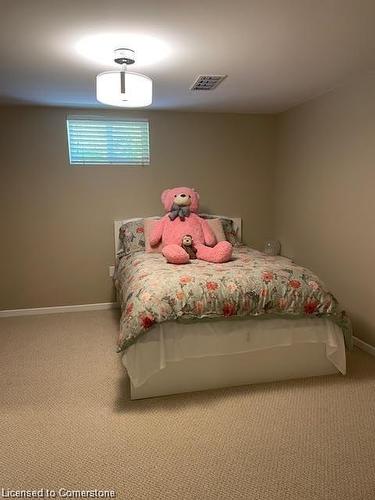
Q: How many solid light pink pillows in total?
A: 2